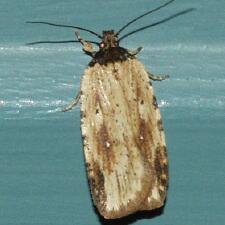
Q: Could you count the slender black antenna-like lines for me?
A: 4